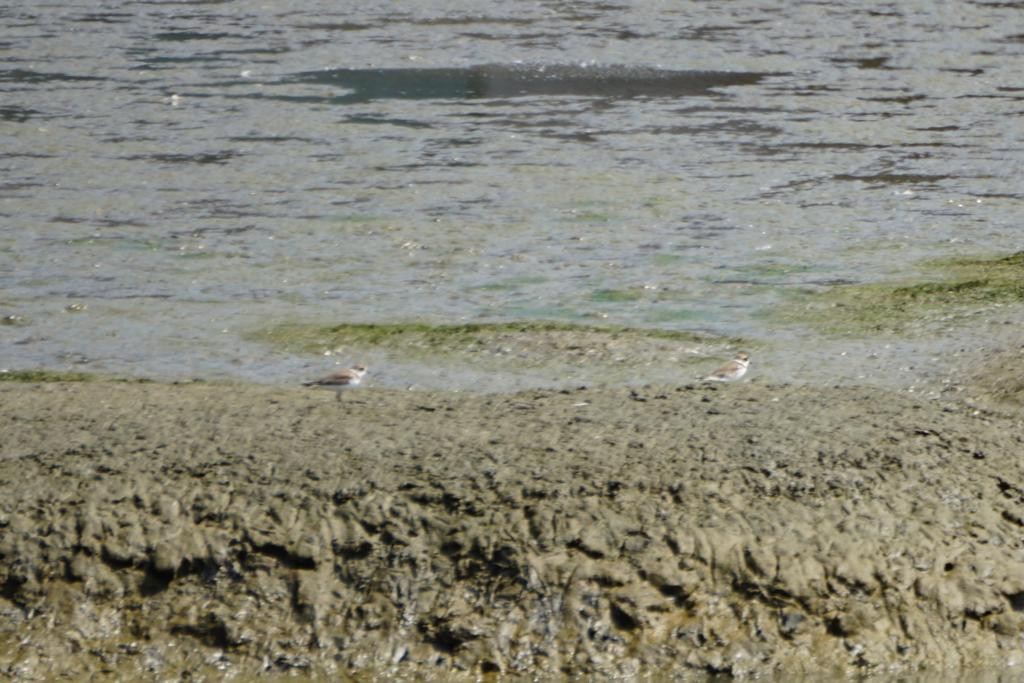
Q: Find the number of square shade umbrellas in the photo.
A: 0